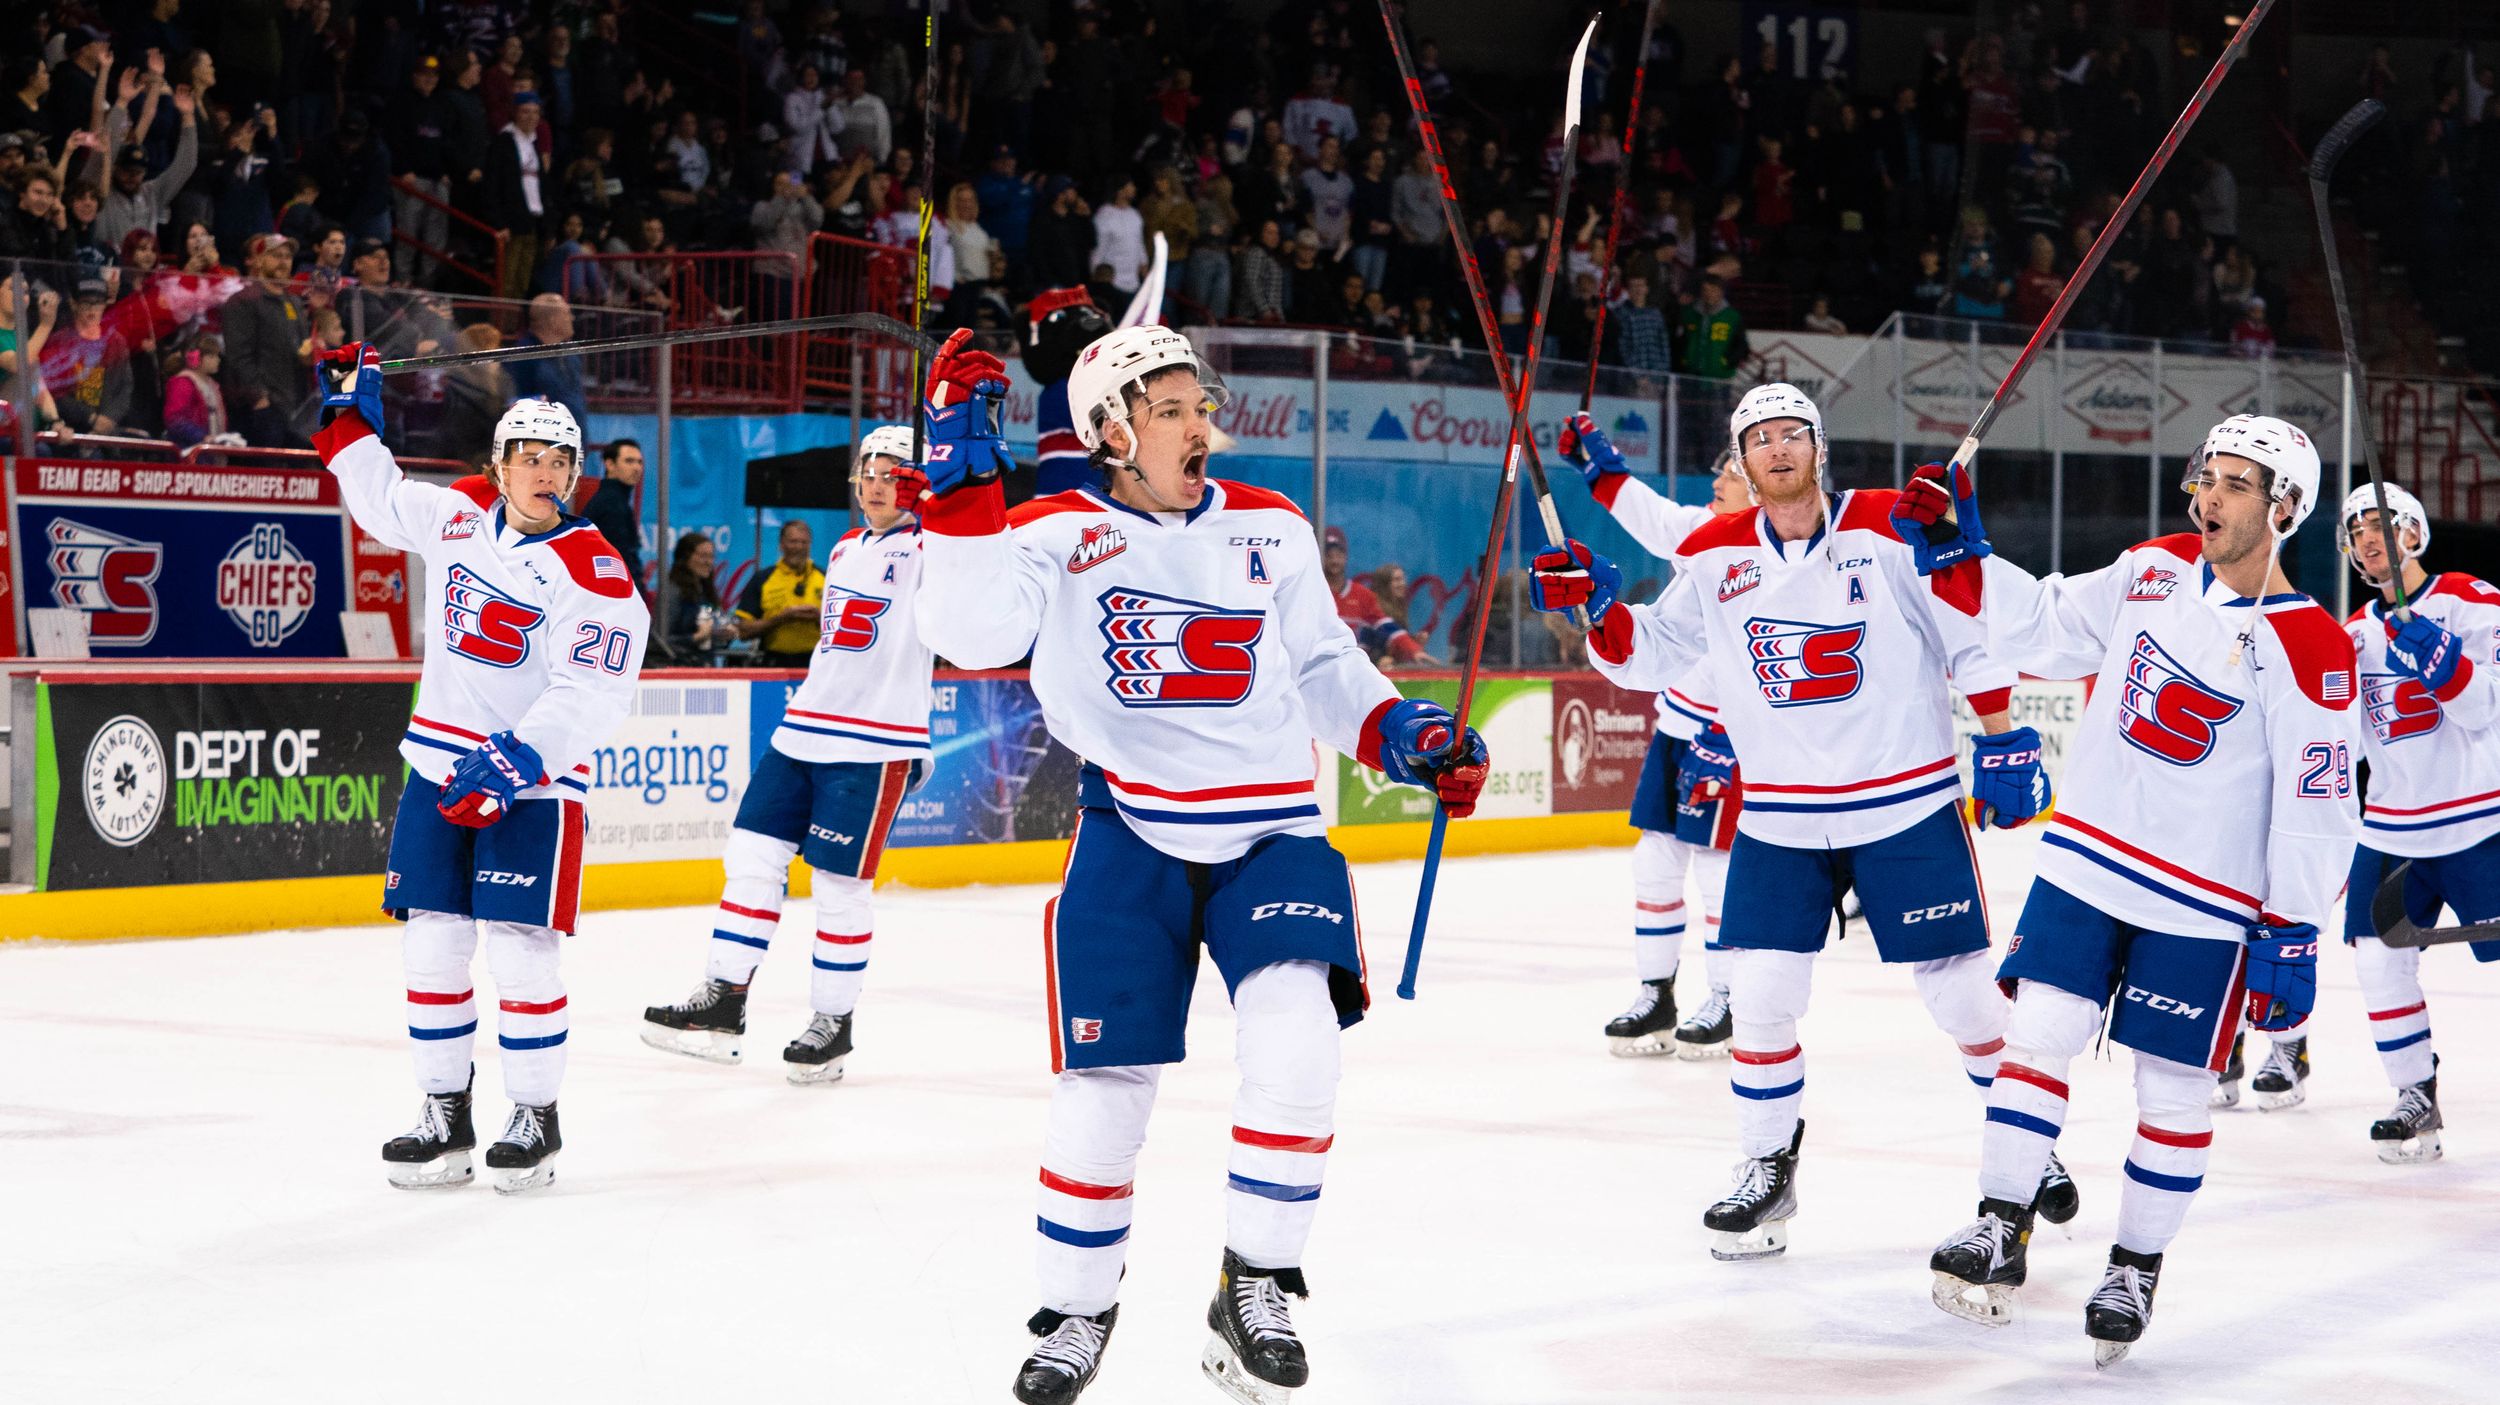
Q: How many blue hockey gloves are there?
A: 12